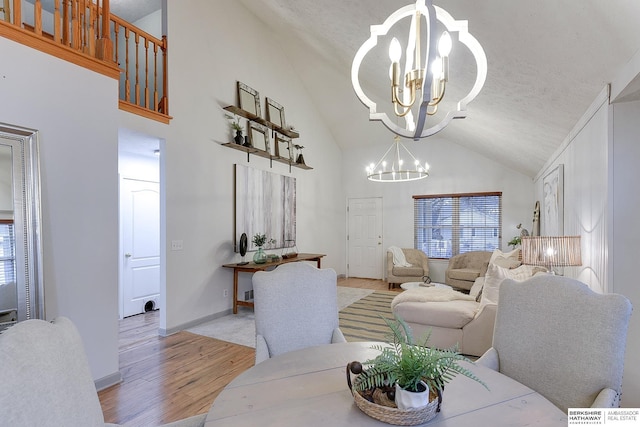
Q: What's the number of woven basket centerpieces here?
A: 1